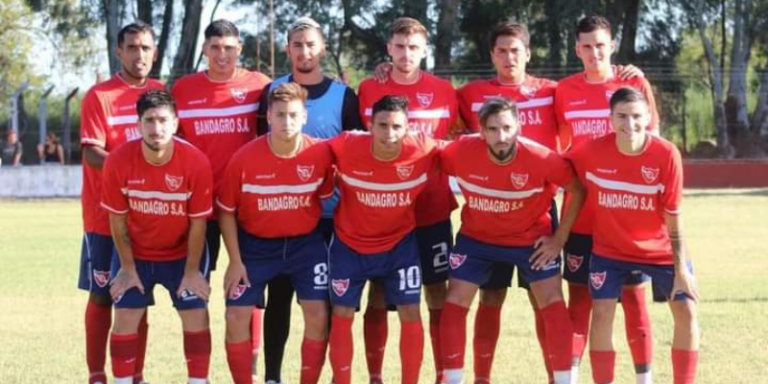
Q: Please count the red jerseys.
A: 10